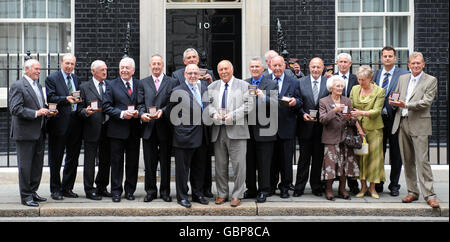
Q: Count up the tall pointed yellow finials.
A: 0